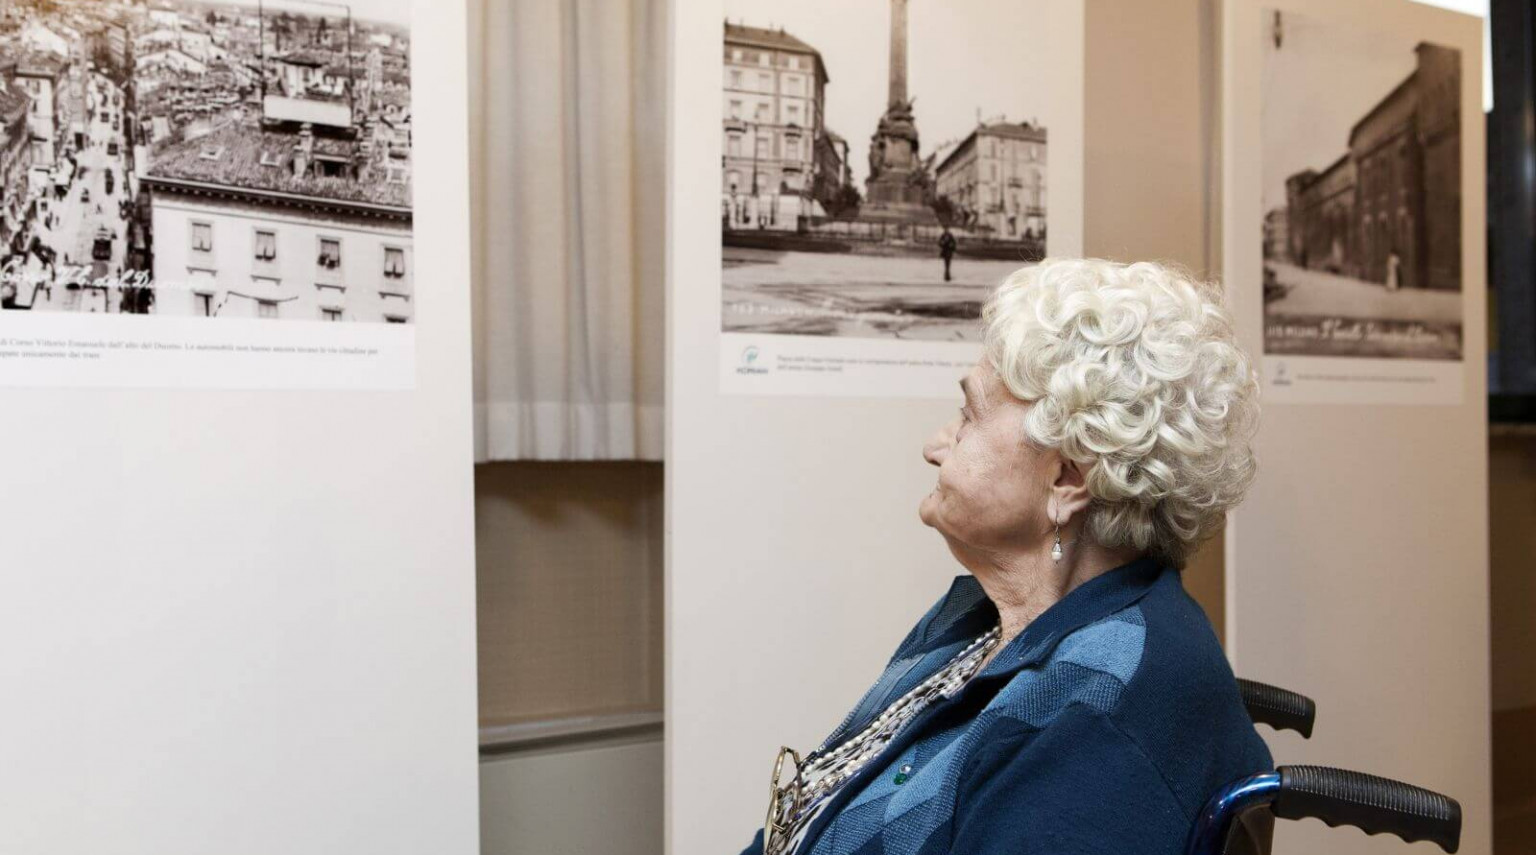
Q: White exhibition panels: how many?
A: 3